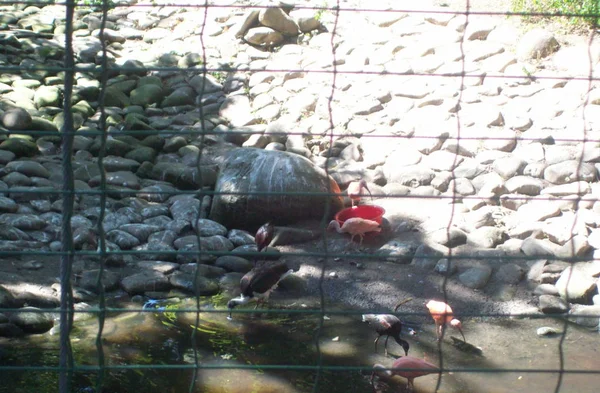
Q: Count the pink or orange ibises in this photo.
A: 4